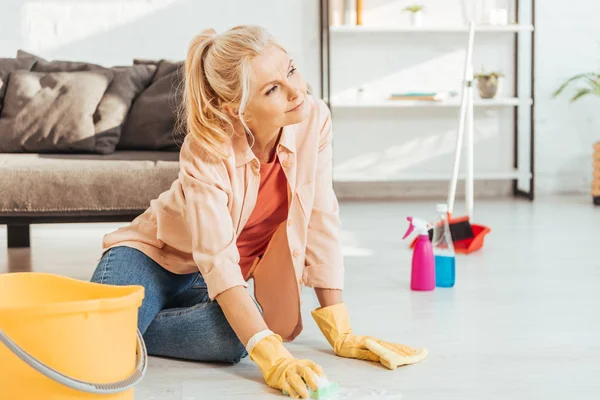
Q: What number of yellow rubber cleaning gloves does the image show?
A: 2